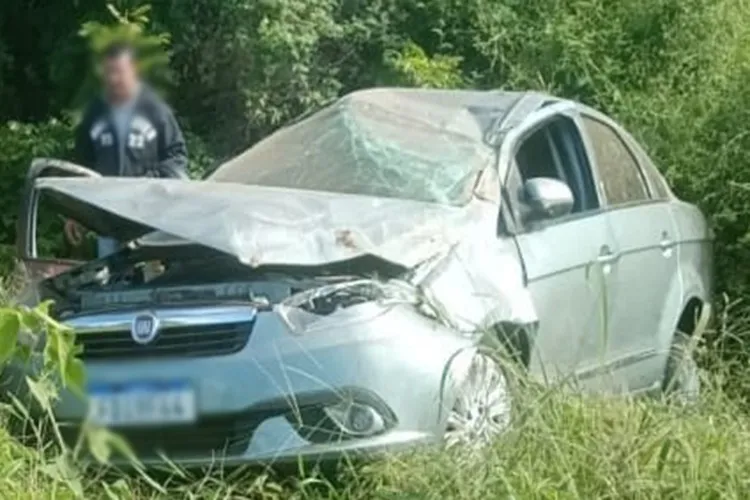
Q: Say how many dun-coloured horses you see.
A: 0